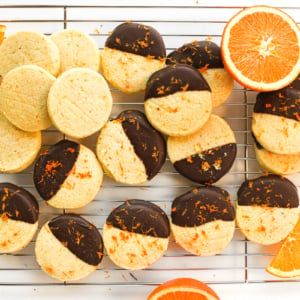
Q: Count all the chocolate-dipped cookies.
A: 13